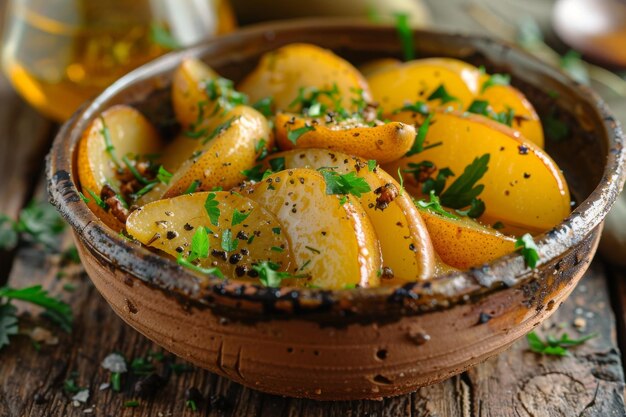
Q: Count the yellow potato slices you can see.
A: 12